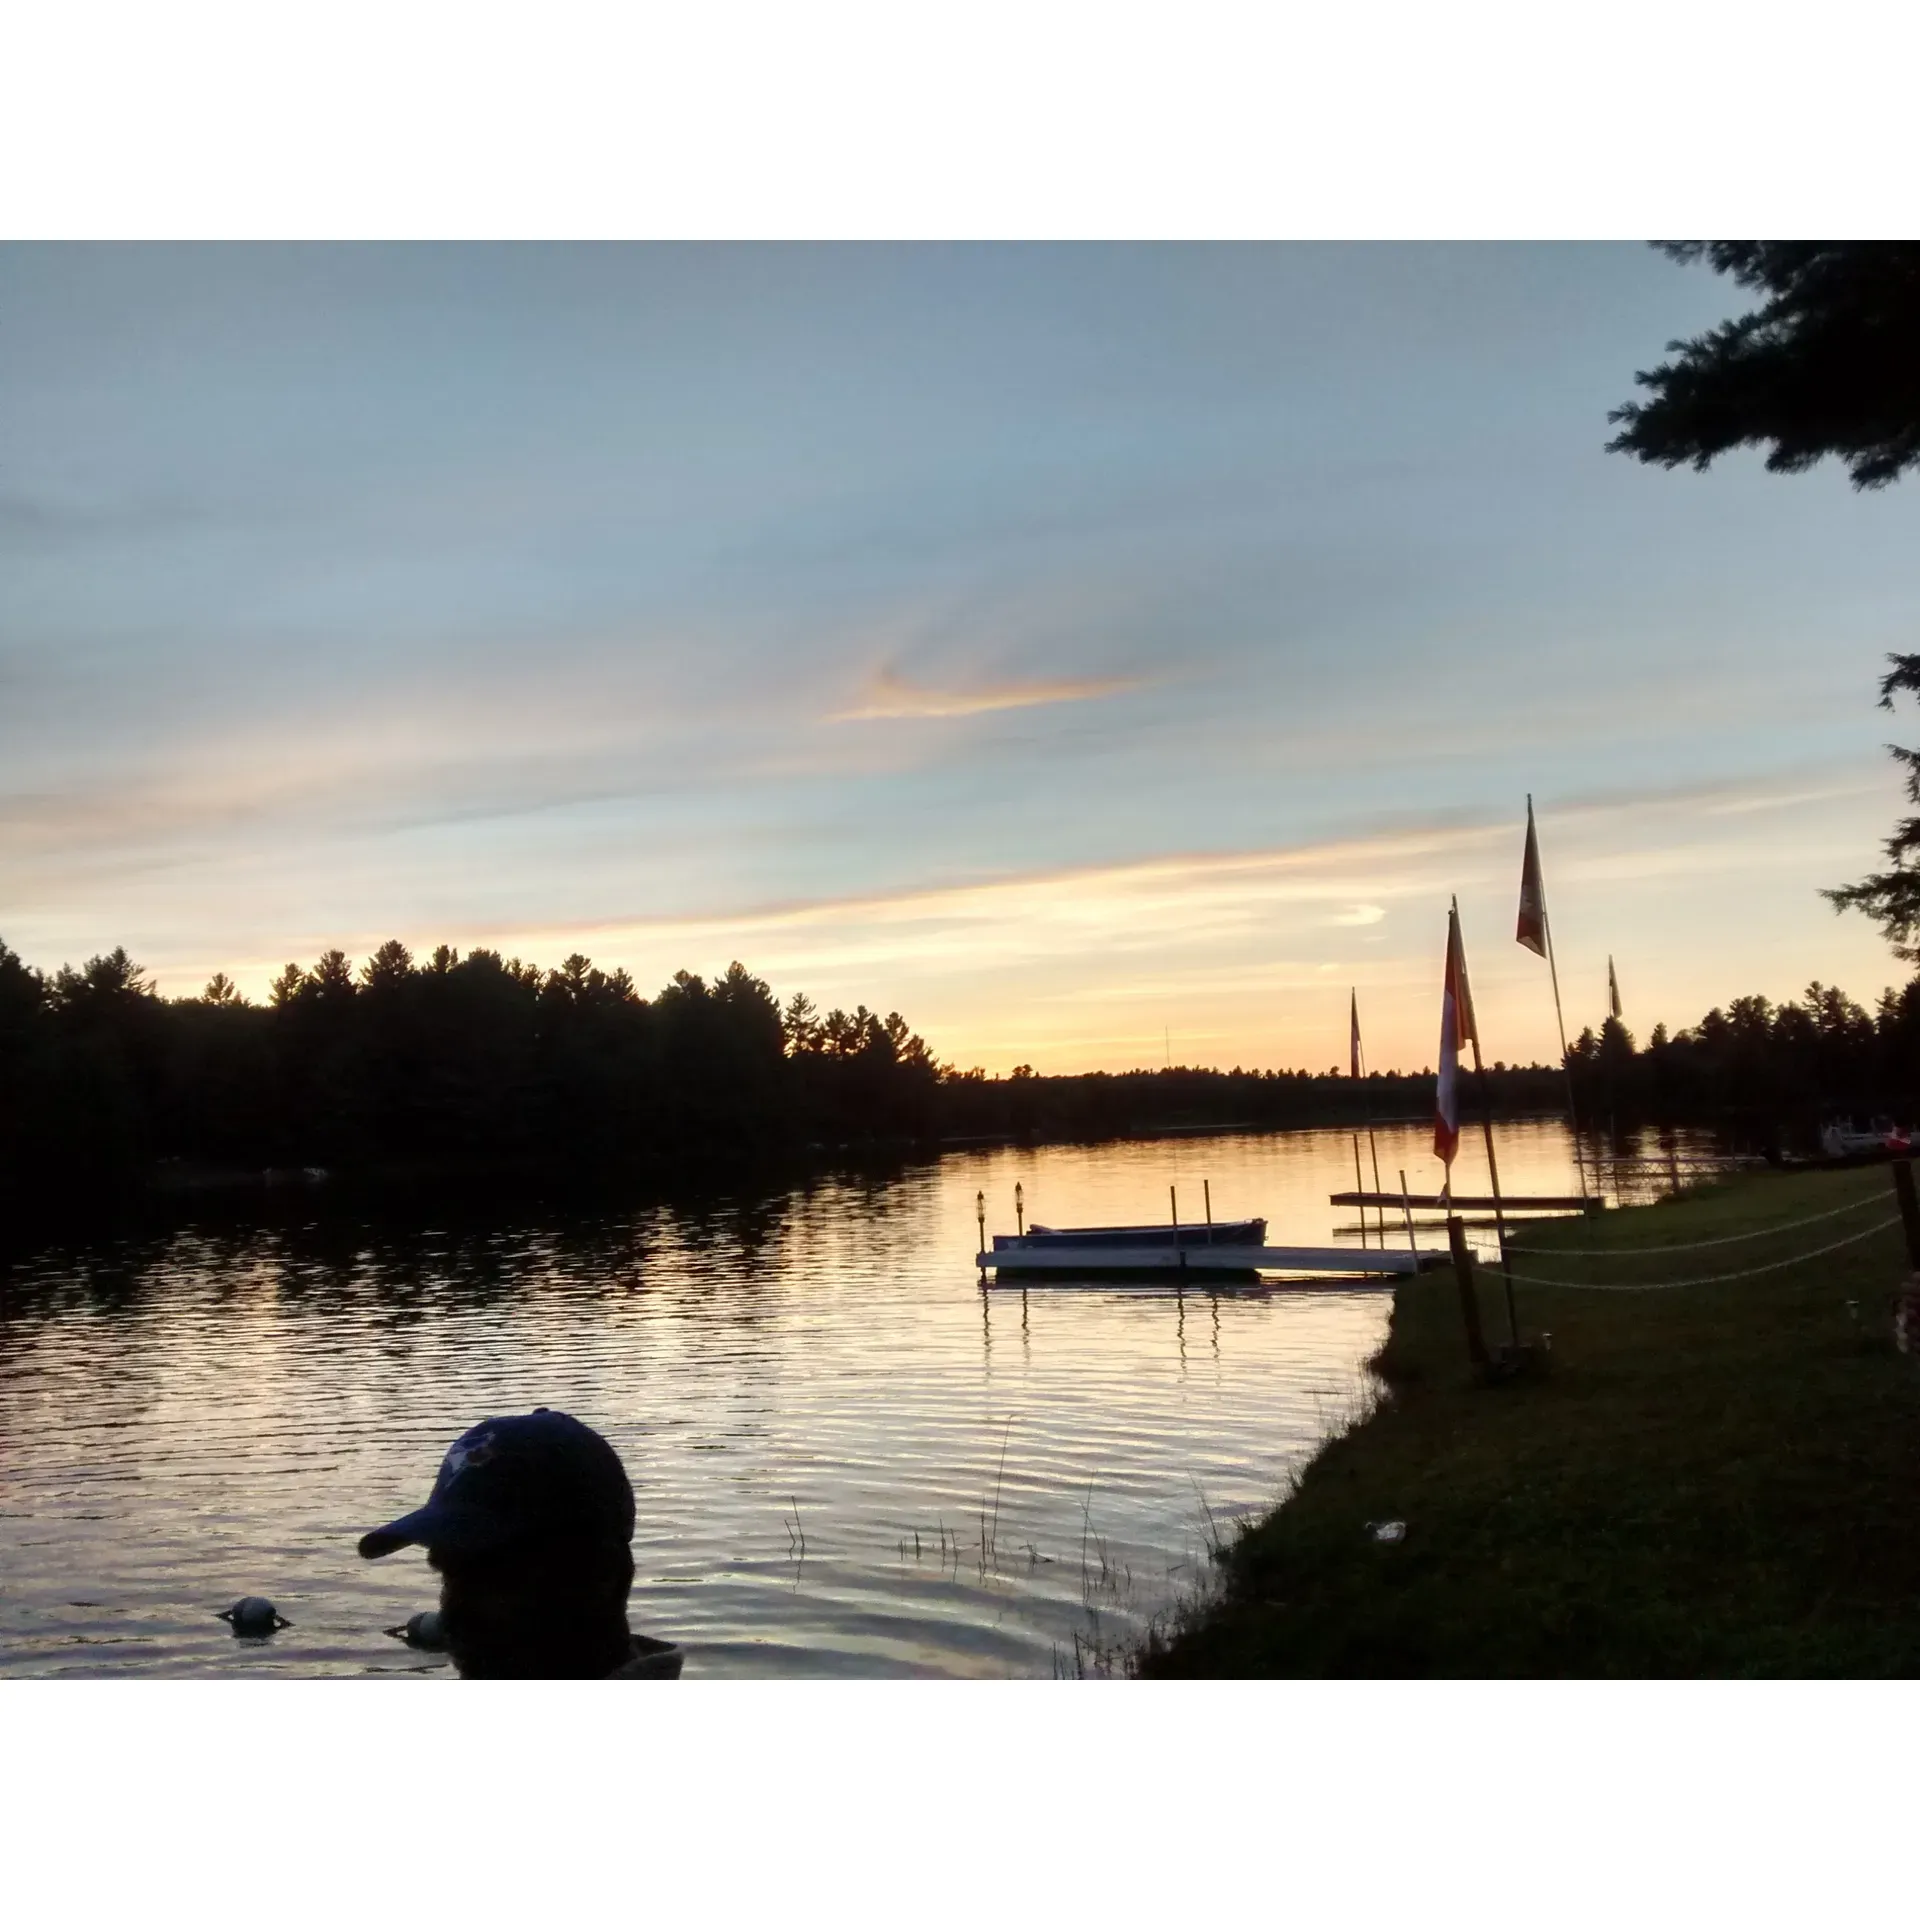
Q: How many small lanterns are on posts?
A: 2